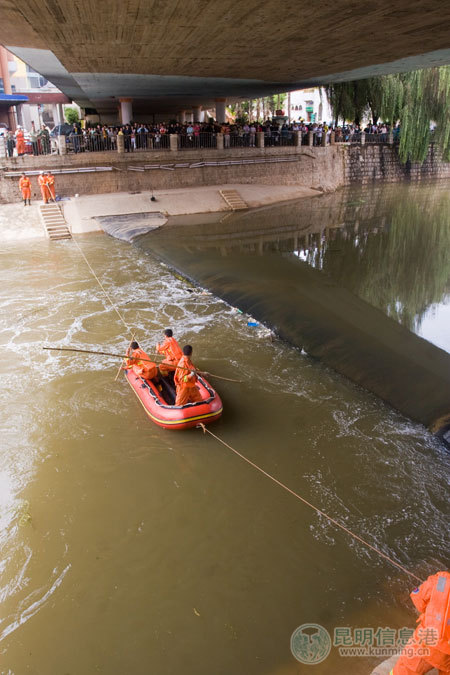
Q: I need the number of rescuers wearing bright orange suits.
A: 8